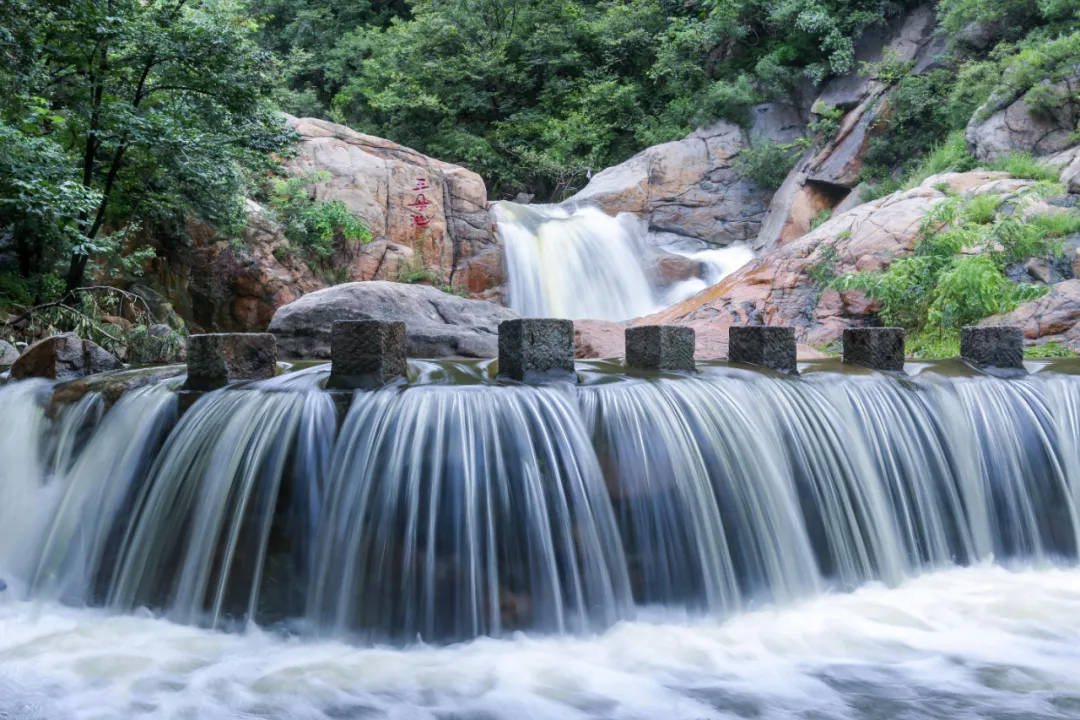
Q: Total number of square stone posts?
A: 7